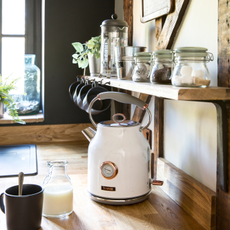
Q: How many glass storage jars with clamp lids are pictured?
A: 3